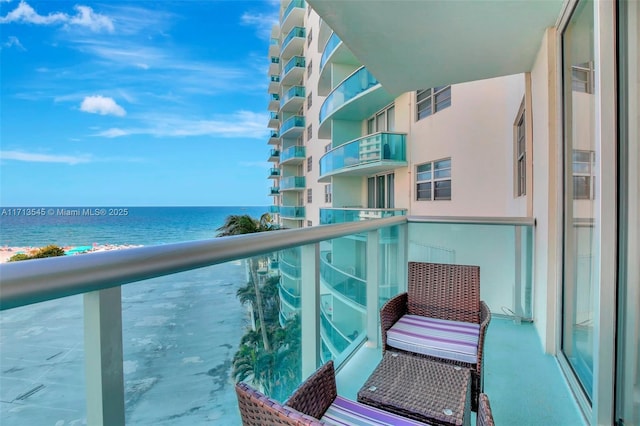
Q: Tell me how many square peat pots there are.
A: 0